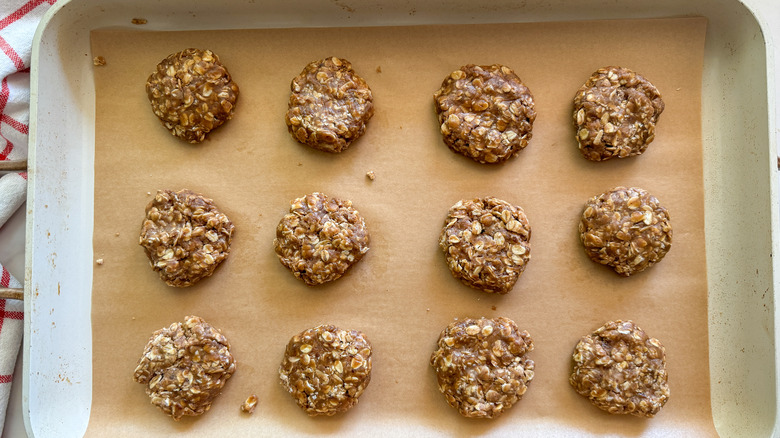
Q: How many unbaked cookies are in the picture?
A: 12